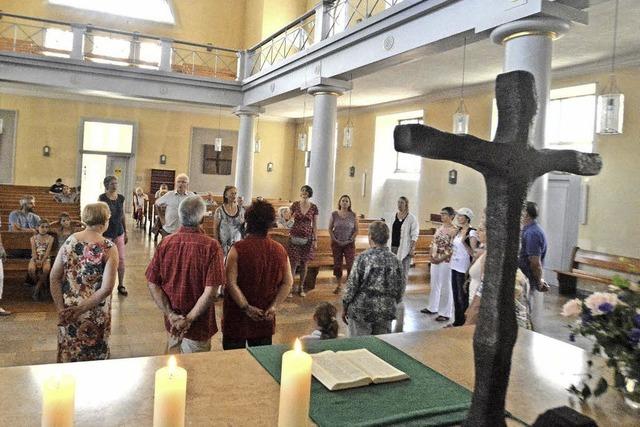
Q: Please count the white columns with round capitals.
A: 3